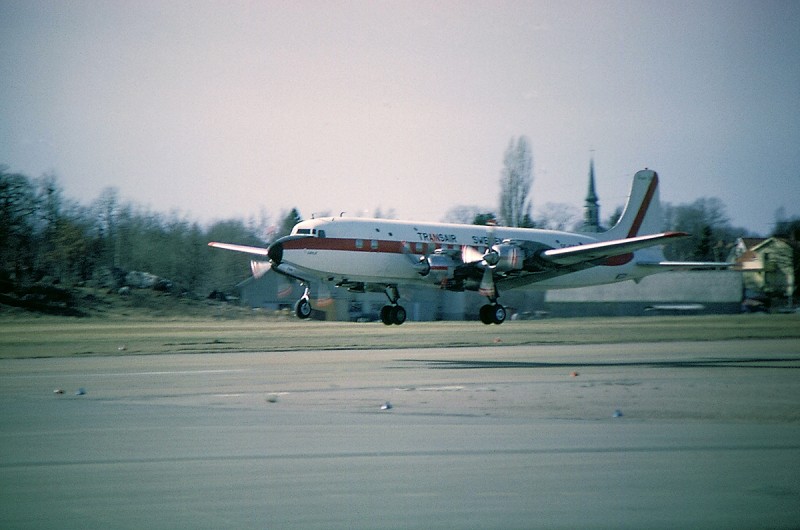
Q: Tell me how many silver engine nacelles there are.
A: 2